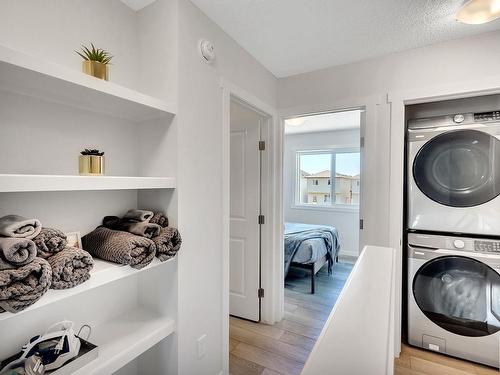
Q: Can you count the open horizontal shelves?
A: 4